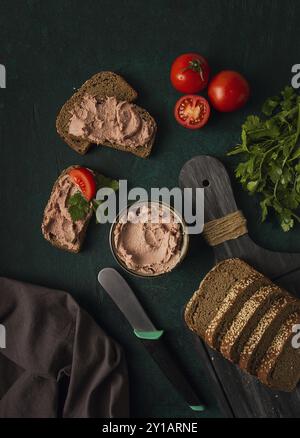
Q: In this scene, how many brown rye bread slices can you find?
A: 8